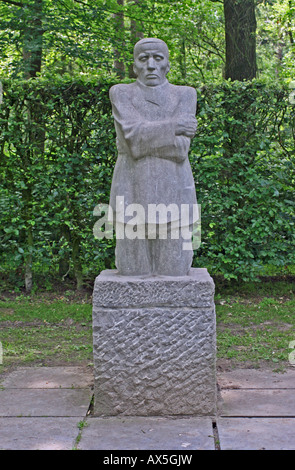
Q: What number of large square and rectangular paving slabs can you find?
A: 7